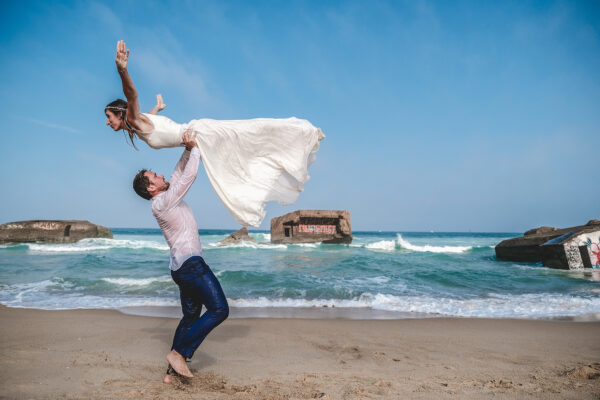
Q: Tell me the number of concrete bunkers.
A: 3